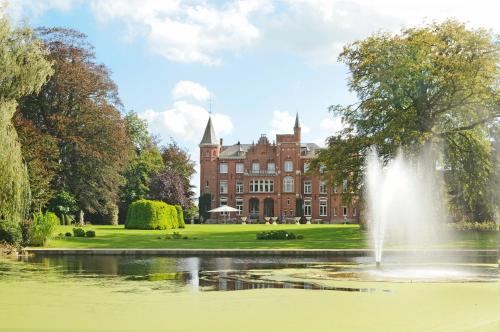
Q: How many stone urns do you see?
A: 5